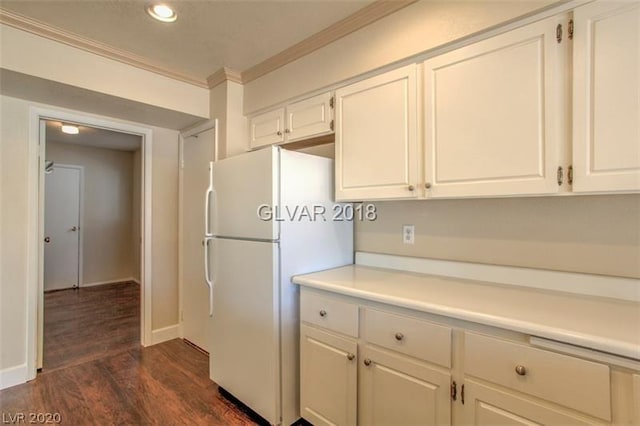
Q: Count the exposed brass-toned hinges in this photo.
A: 8